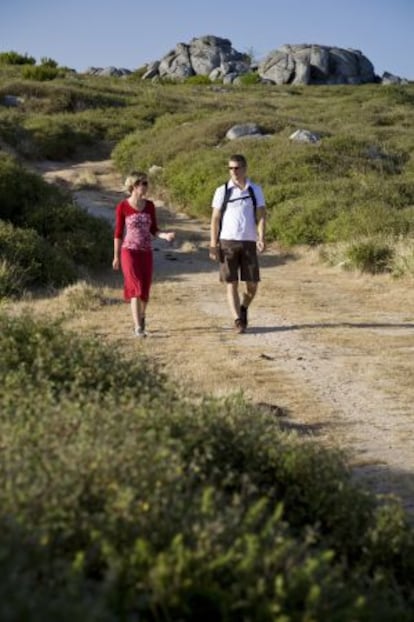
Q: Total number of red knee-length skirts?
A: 1